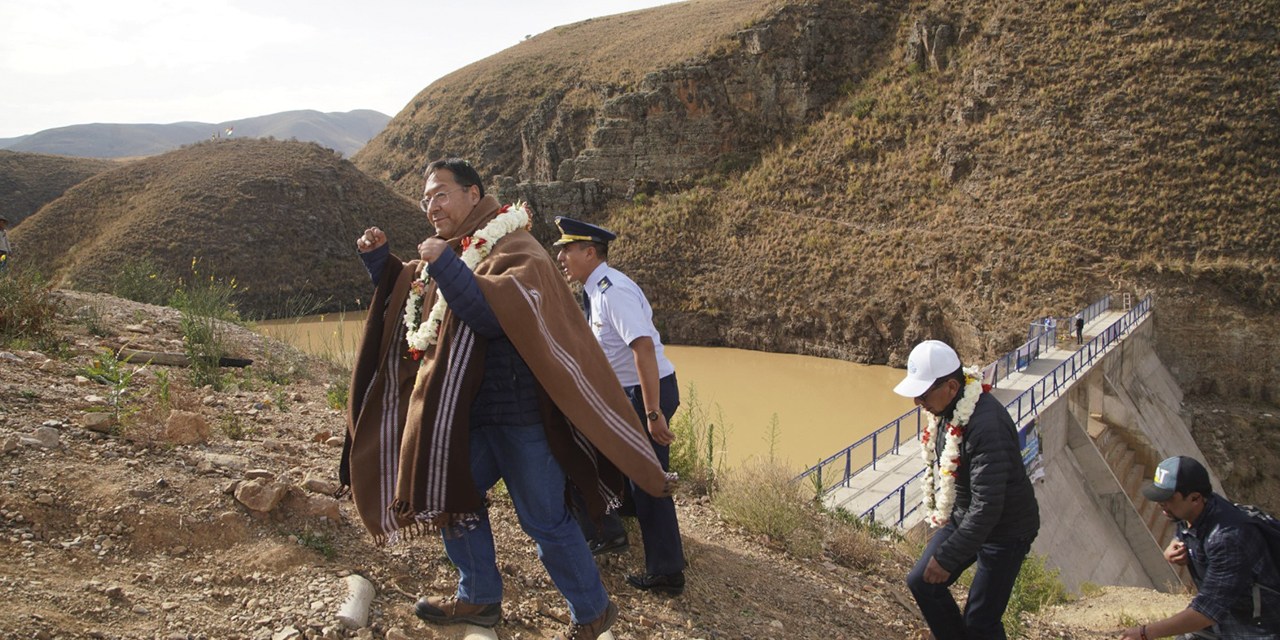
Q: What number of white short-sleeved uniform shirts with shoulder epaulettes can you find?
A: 1